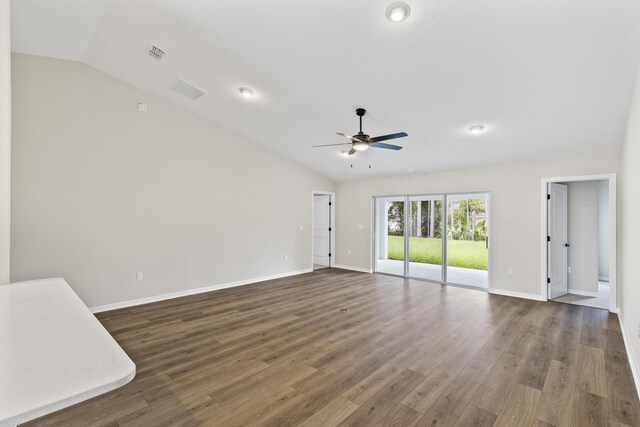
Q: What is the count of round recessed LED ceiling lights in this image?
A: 4